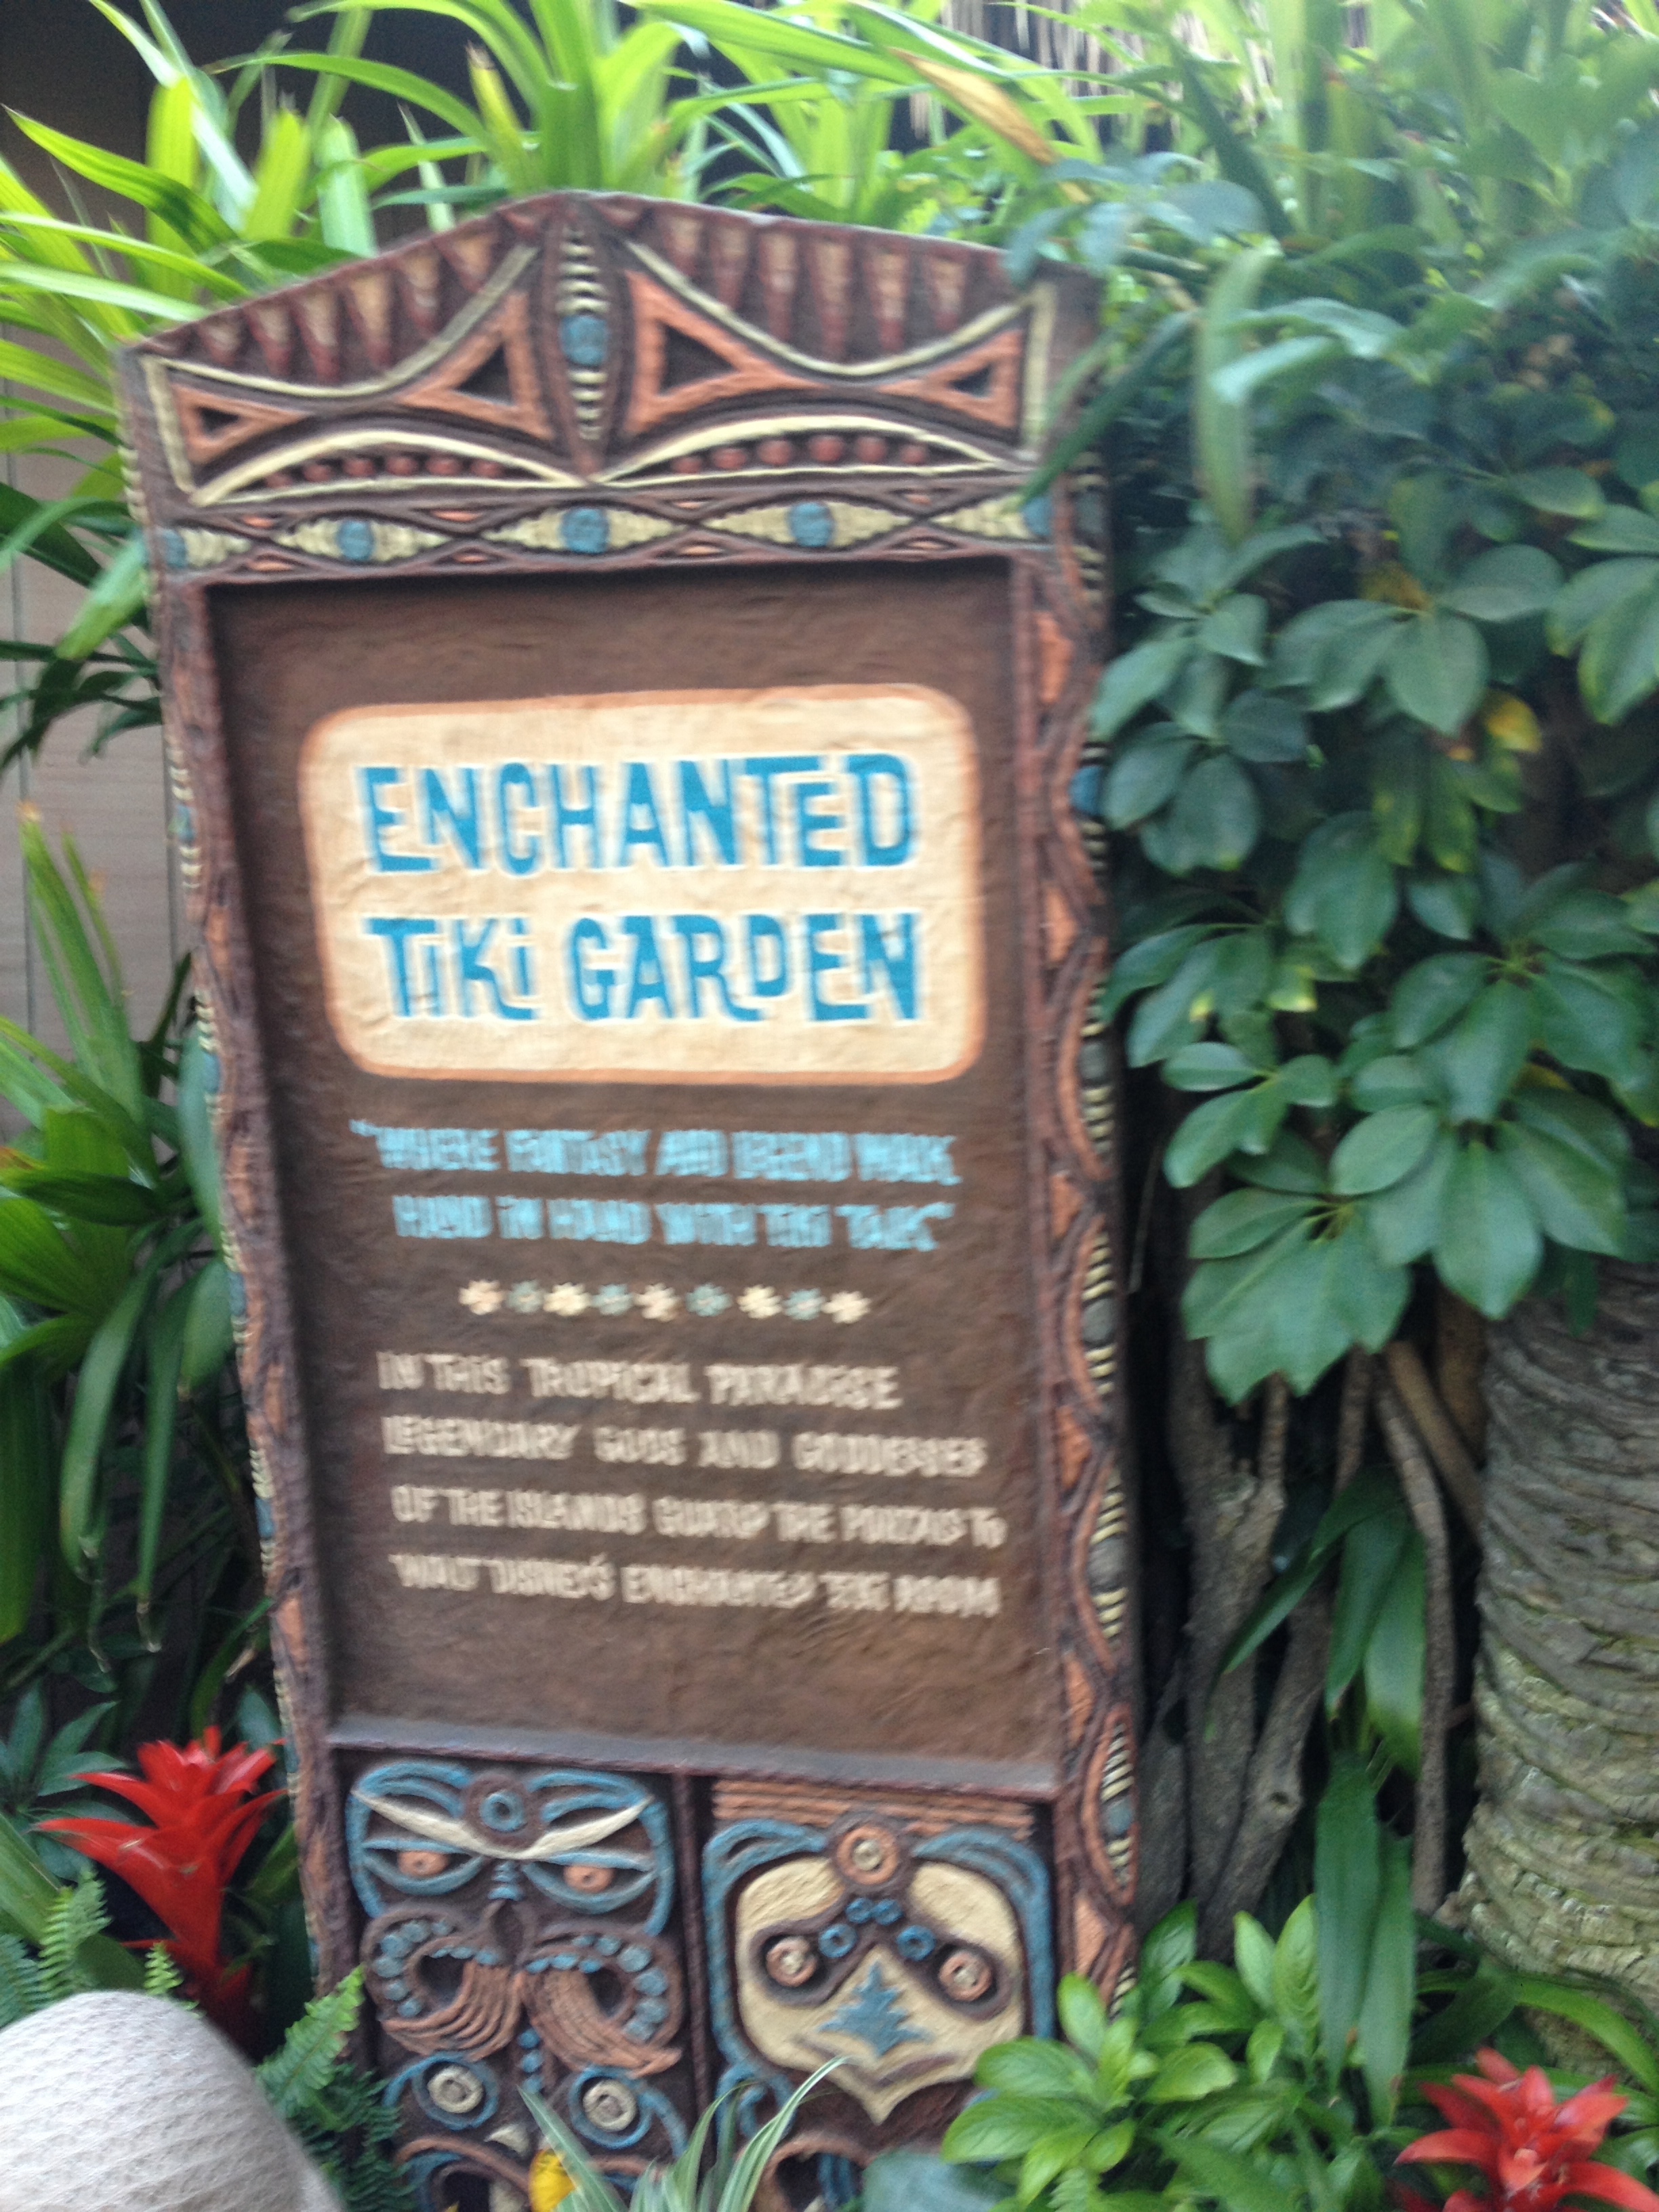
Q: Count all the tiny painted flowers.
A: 9